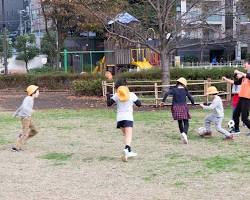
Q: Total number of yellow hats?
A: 4